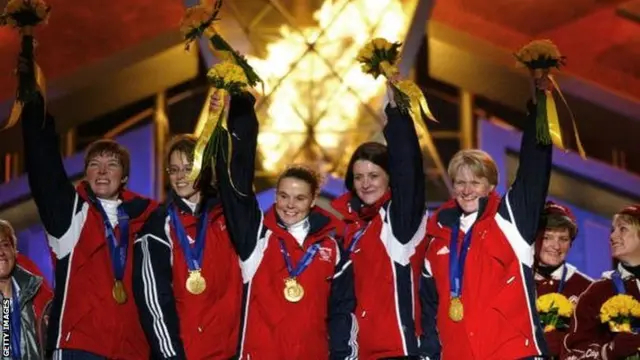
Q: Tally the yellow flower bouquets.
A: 7